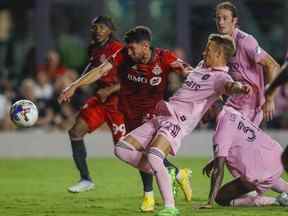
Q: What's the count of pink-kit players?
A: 3